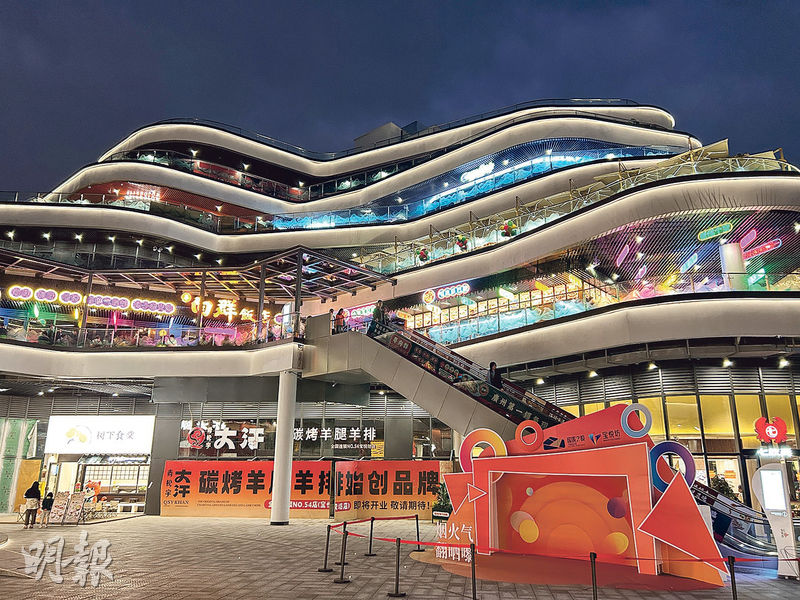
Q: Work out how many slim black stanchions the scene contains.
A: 9